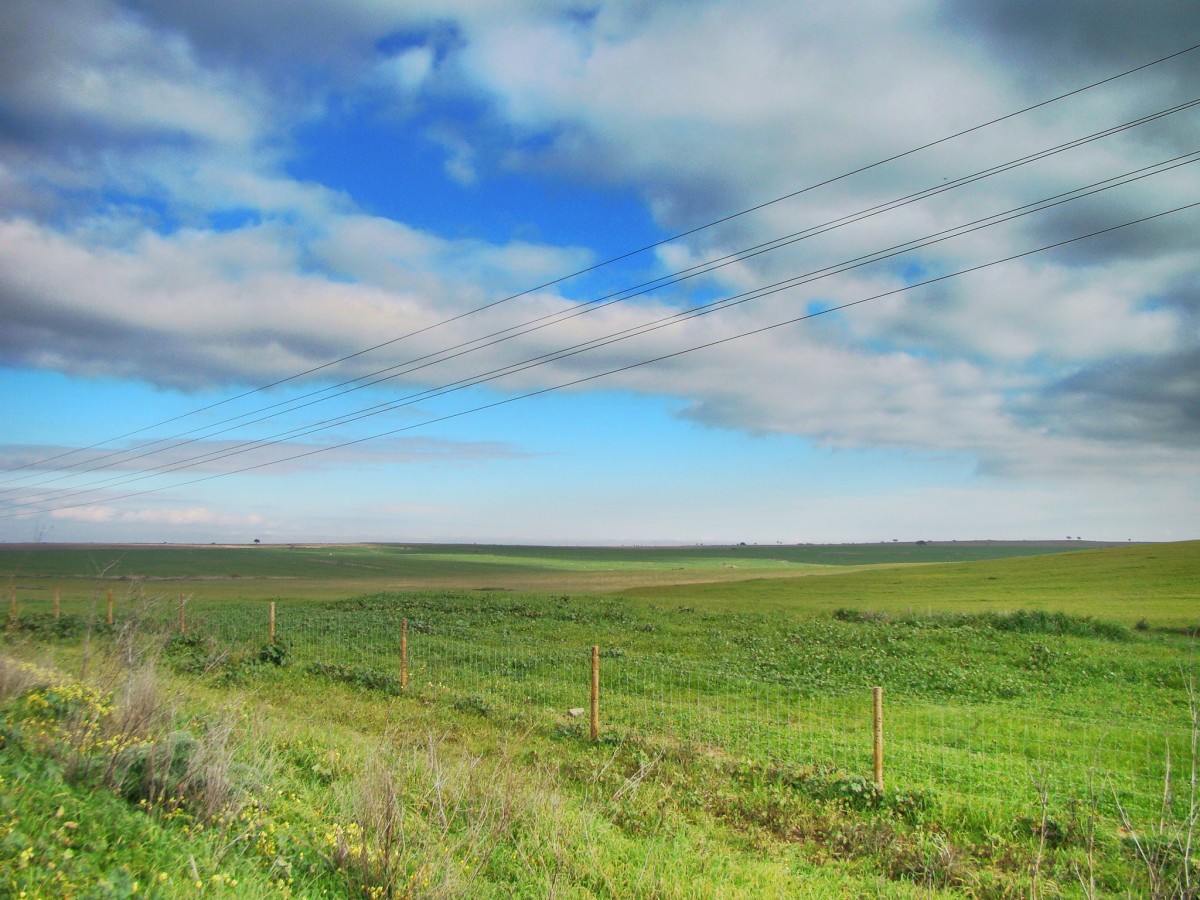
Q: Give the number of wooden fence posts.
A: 8